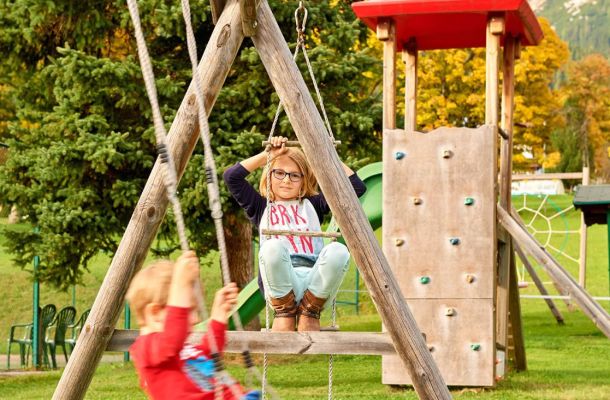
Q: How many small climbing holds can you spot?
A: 11